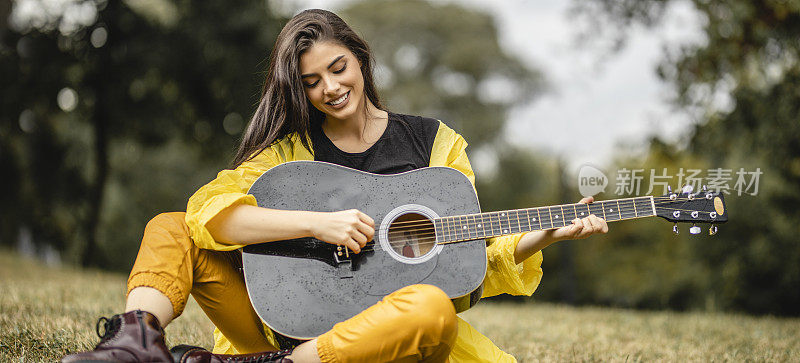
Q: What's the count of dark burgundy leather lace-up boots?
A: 2